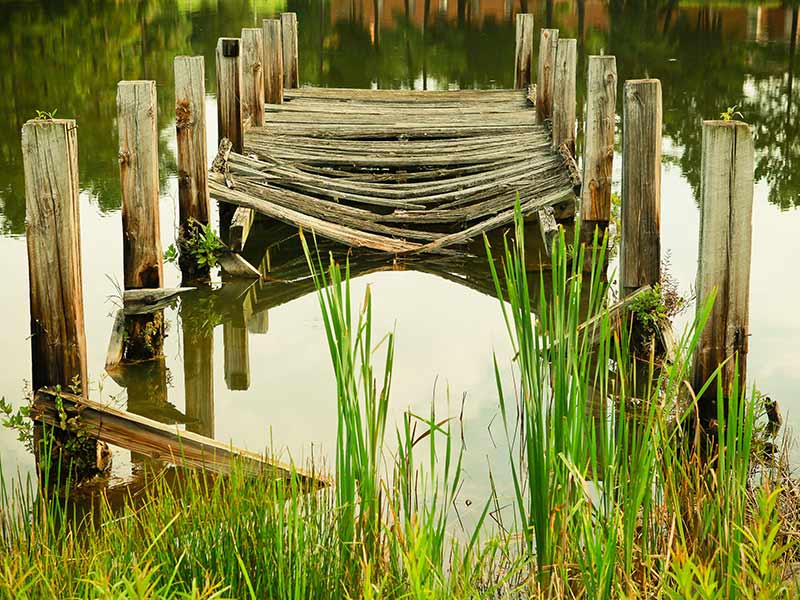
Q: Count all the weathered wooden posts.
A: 13